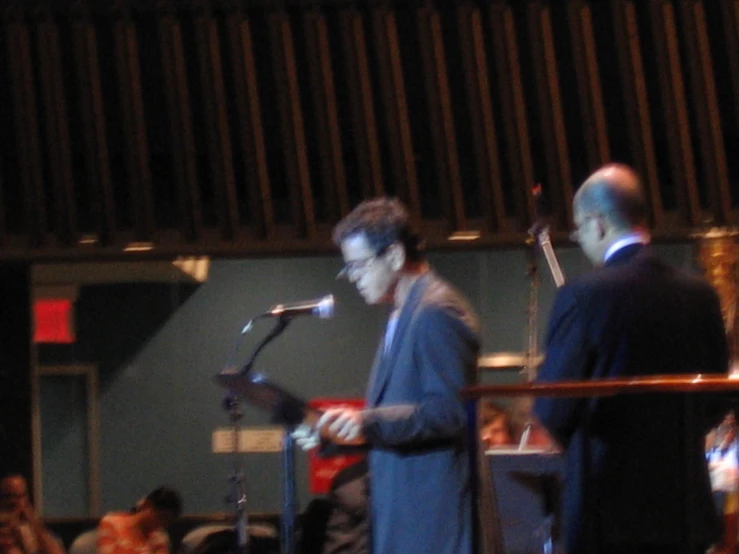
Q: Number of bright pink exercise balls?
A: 0